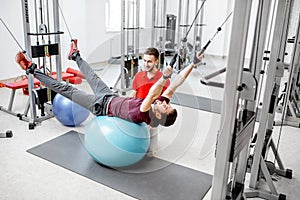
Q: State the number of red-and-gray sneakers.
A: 2